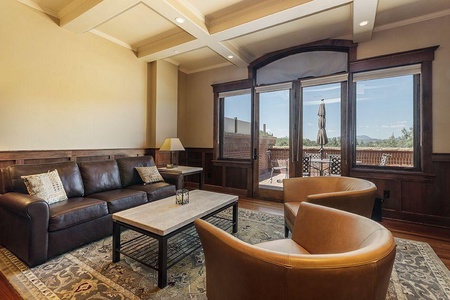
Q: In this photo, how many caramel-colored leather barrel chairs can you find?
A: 2